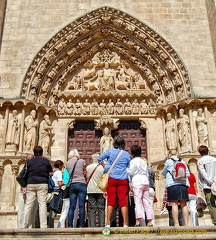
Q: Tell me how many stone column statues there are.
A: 7